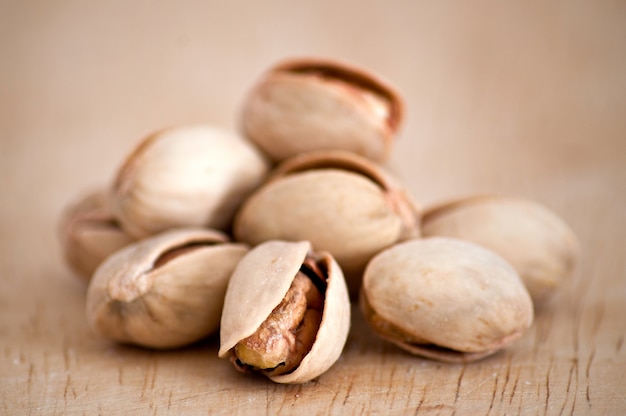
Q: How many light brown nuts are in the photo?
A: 8